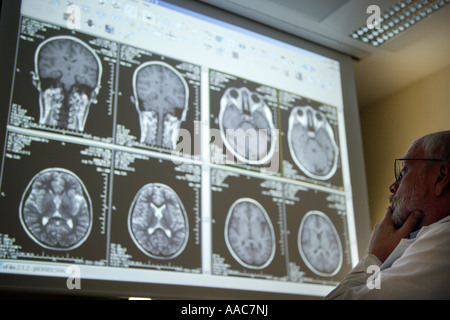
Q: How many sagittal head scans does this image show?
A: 0